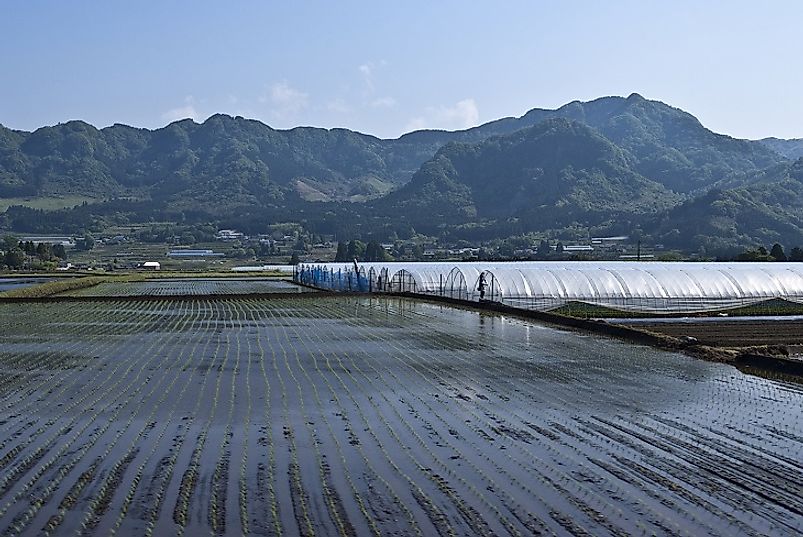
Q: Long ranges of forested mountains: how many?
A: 1